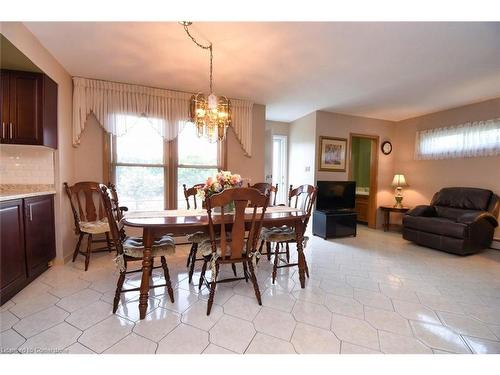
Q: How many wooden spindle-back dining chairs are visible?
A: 6